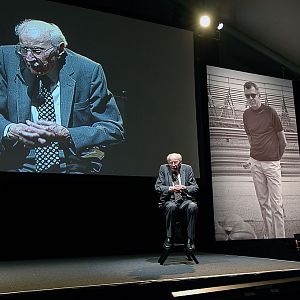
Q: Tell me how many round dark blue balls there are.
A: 0